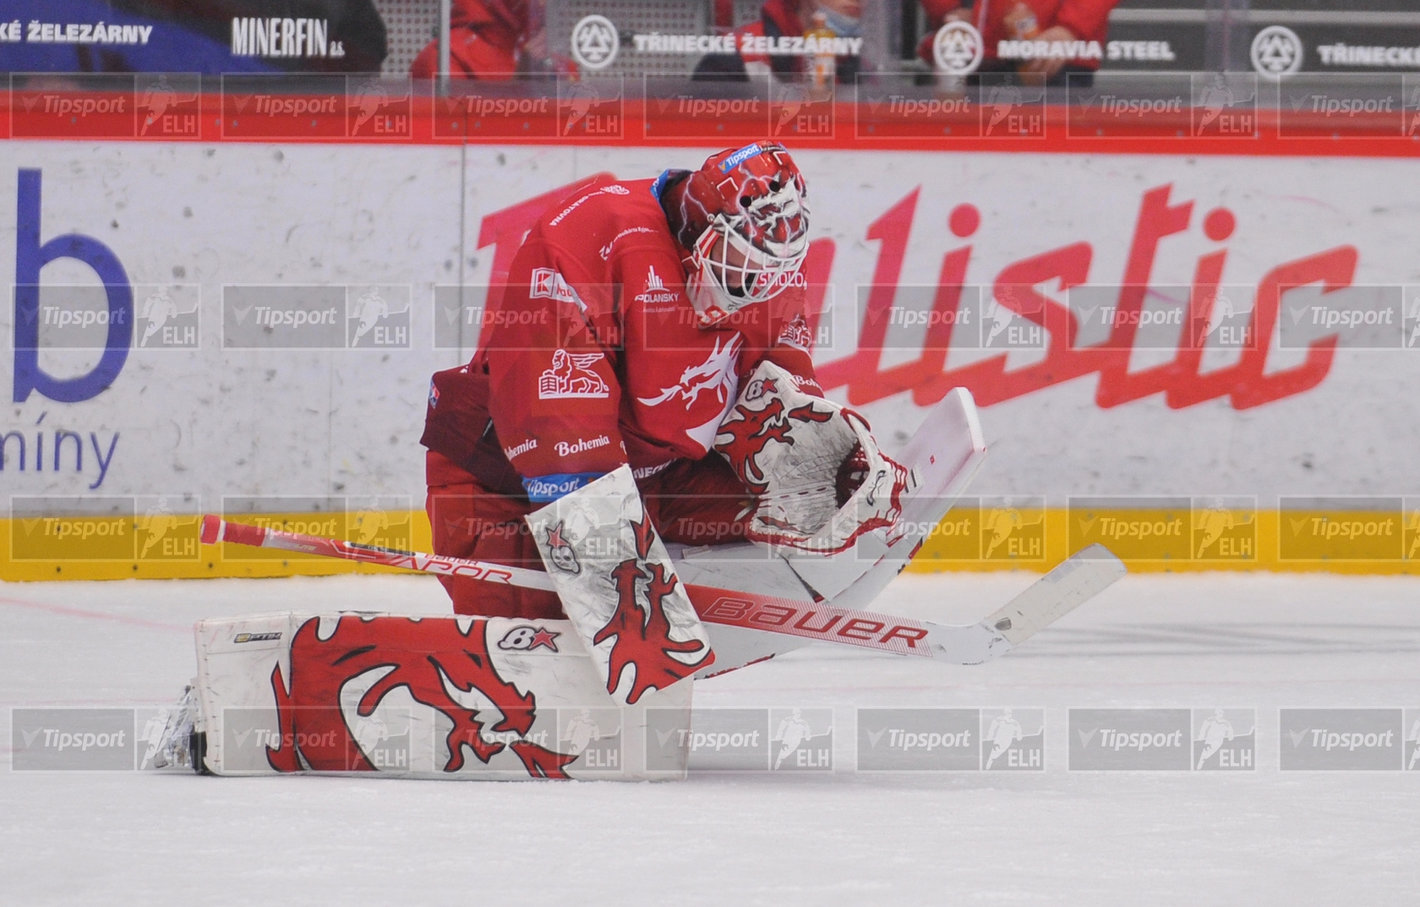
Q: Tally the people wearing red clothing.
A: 4